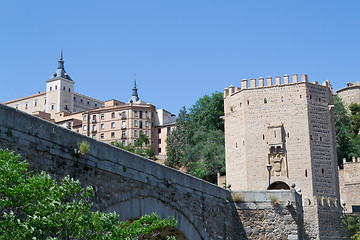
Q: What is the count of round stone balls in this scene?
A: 3